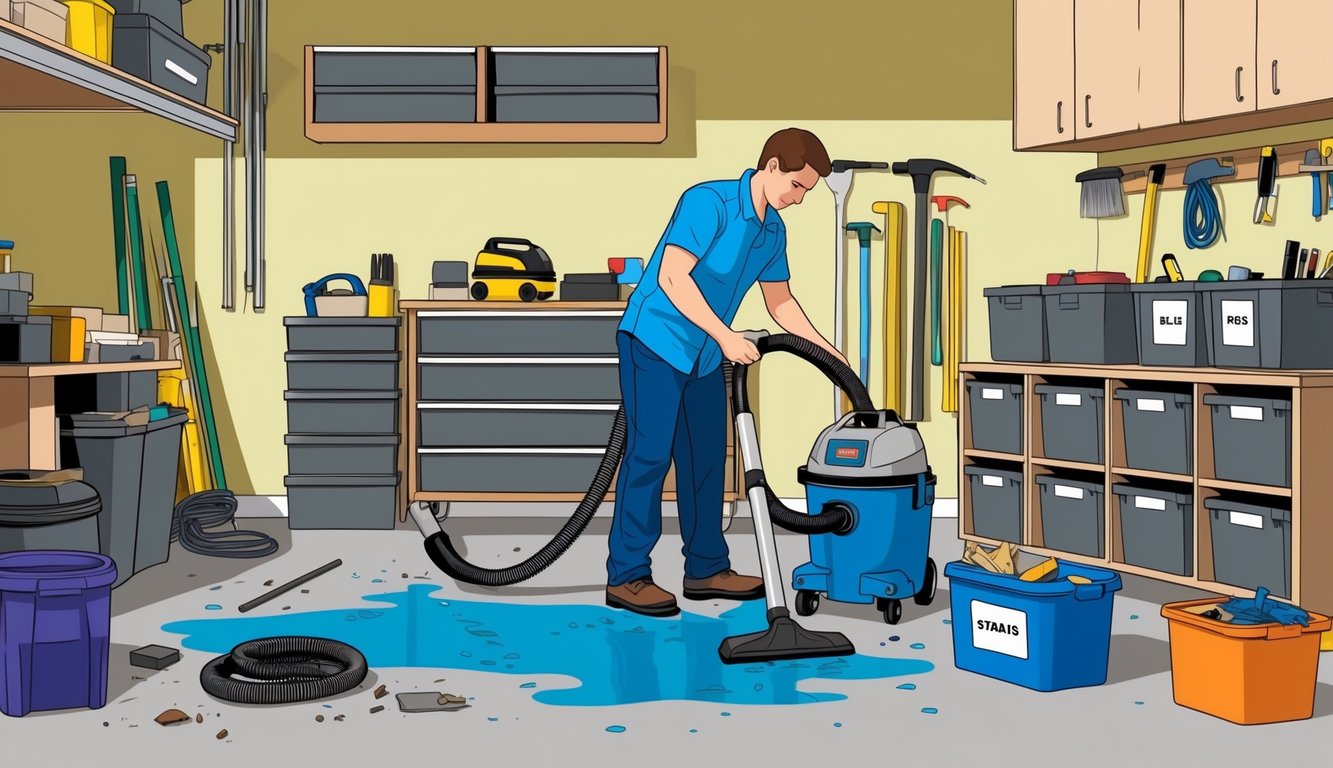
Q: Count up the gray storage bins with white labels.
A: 11